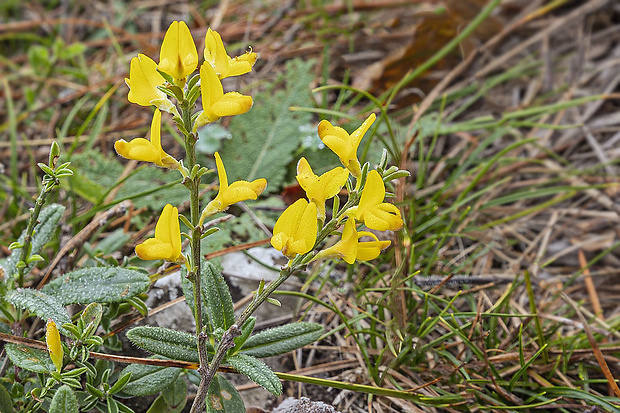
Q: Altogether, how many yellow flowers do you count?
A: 13